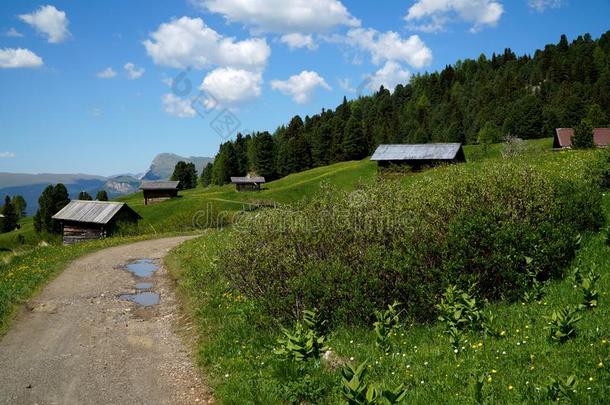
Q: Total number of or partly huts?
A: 5